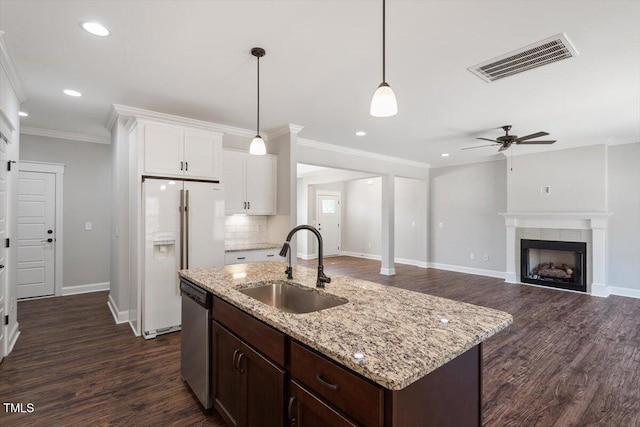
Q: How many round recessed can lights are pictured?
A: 5